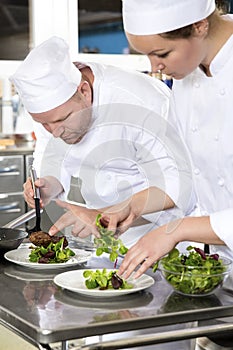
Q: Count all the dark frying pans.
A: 1